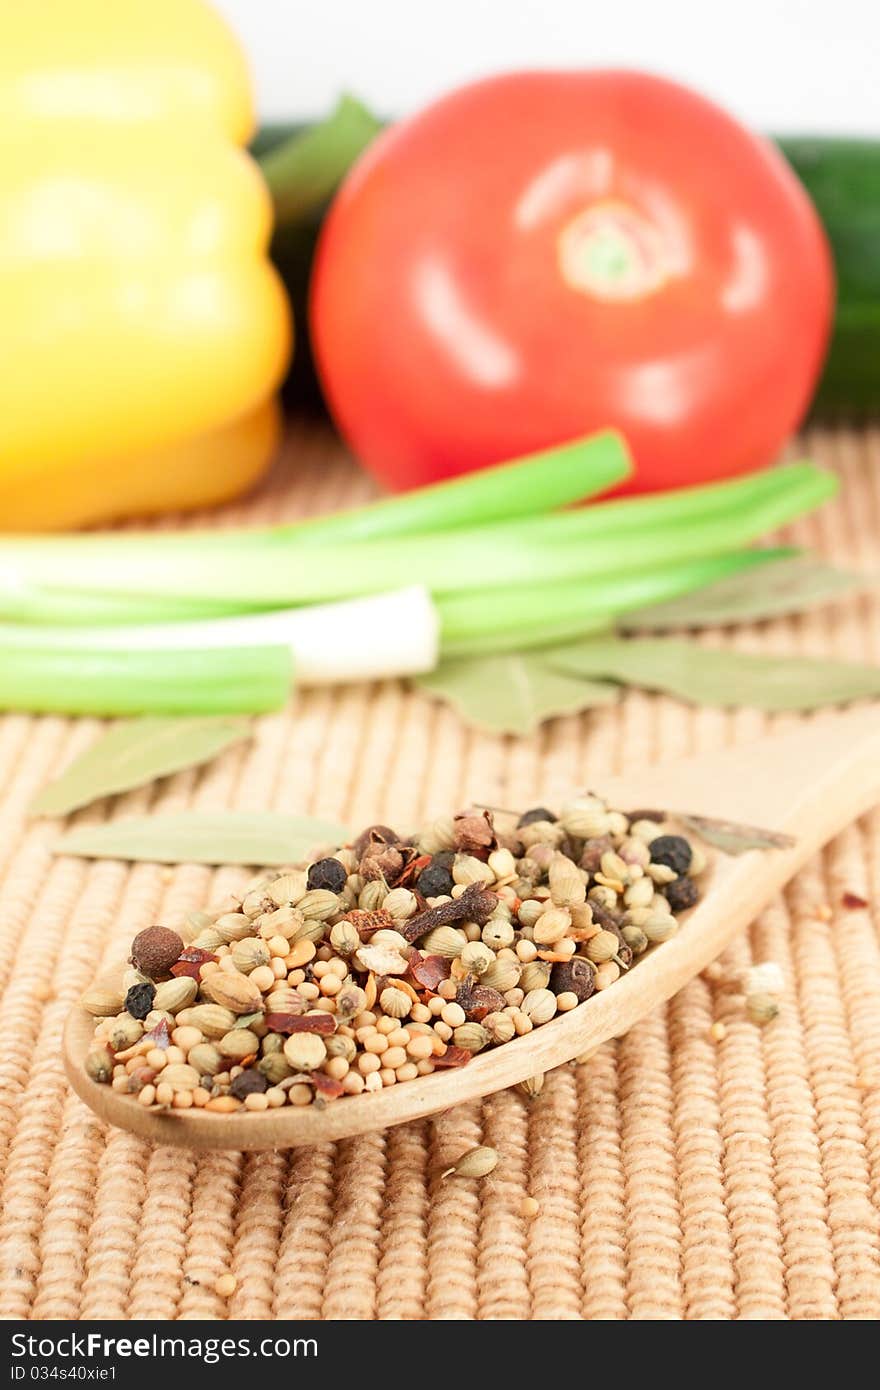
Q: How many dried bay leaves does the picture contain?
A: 5